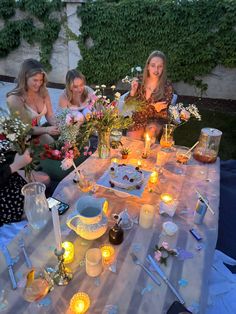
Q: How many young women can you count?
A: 3